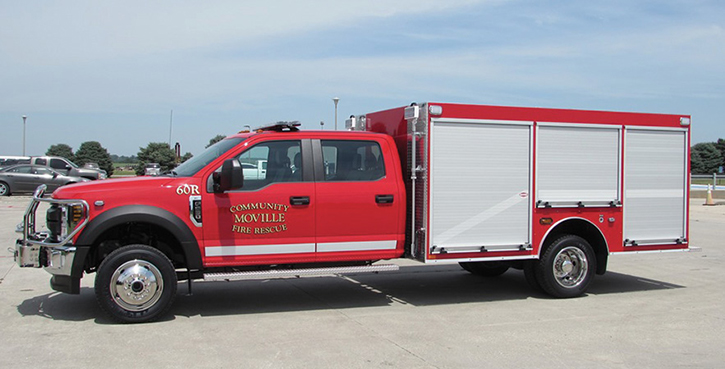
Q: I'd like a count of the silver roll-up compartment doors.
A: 3